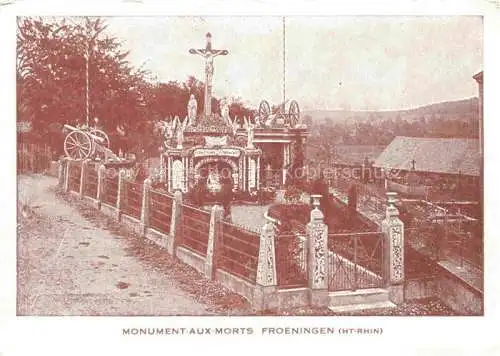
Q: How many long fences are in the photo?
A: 1